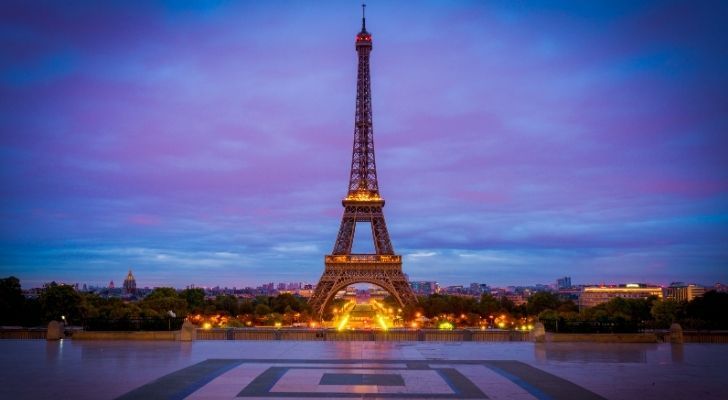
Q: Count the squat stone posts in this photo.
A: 4